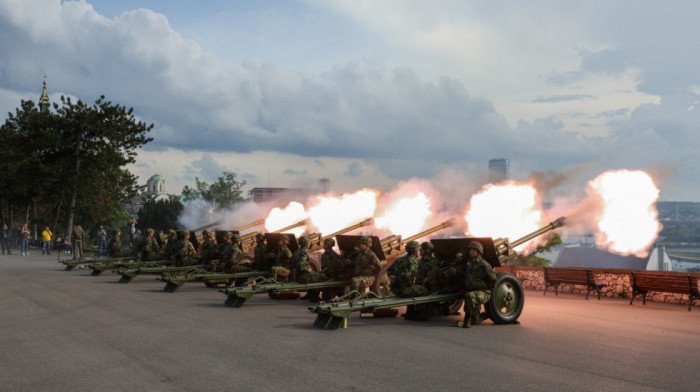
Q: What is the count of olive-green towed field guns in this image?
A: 6